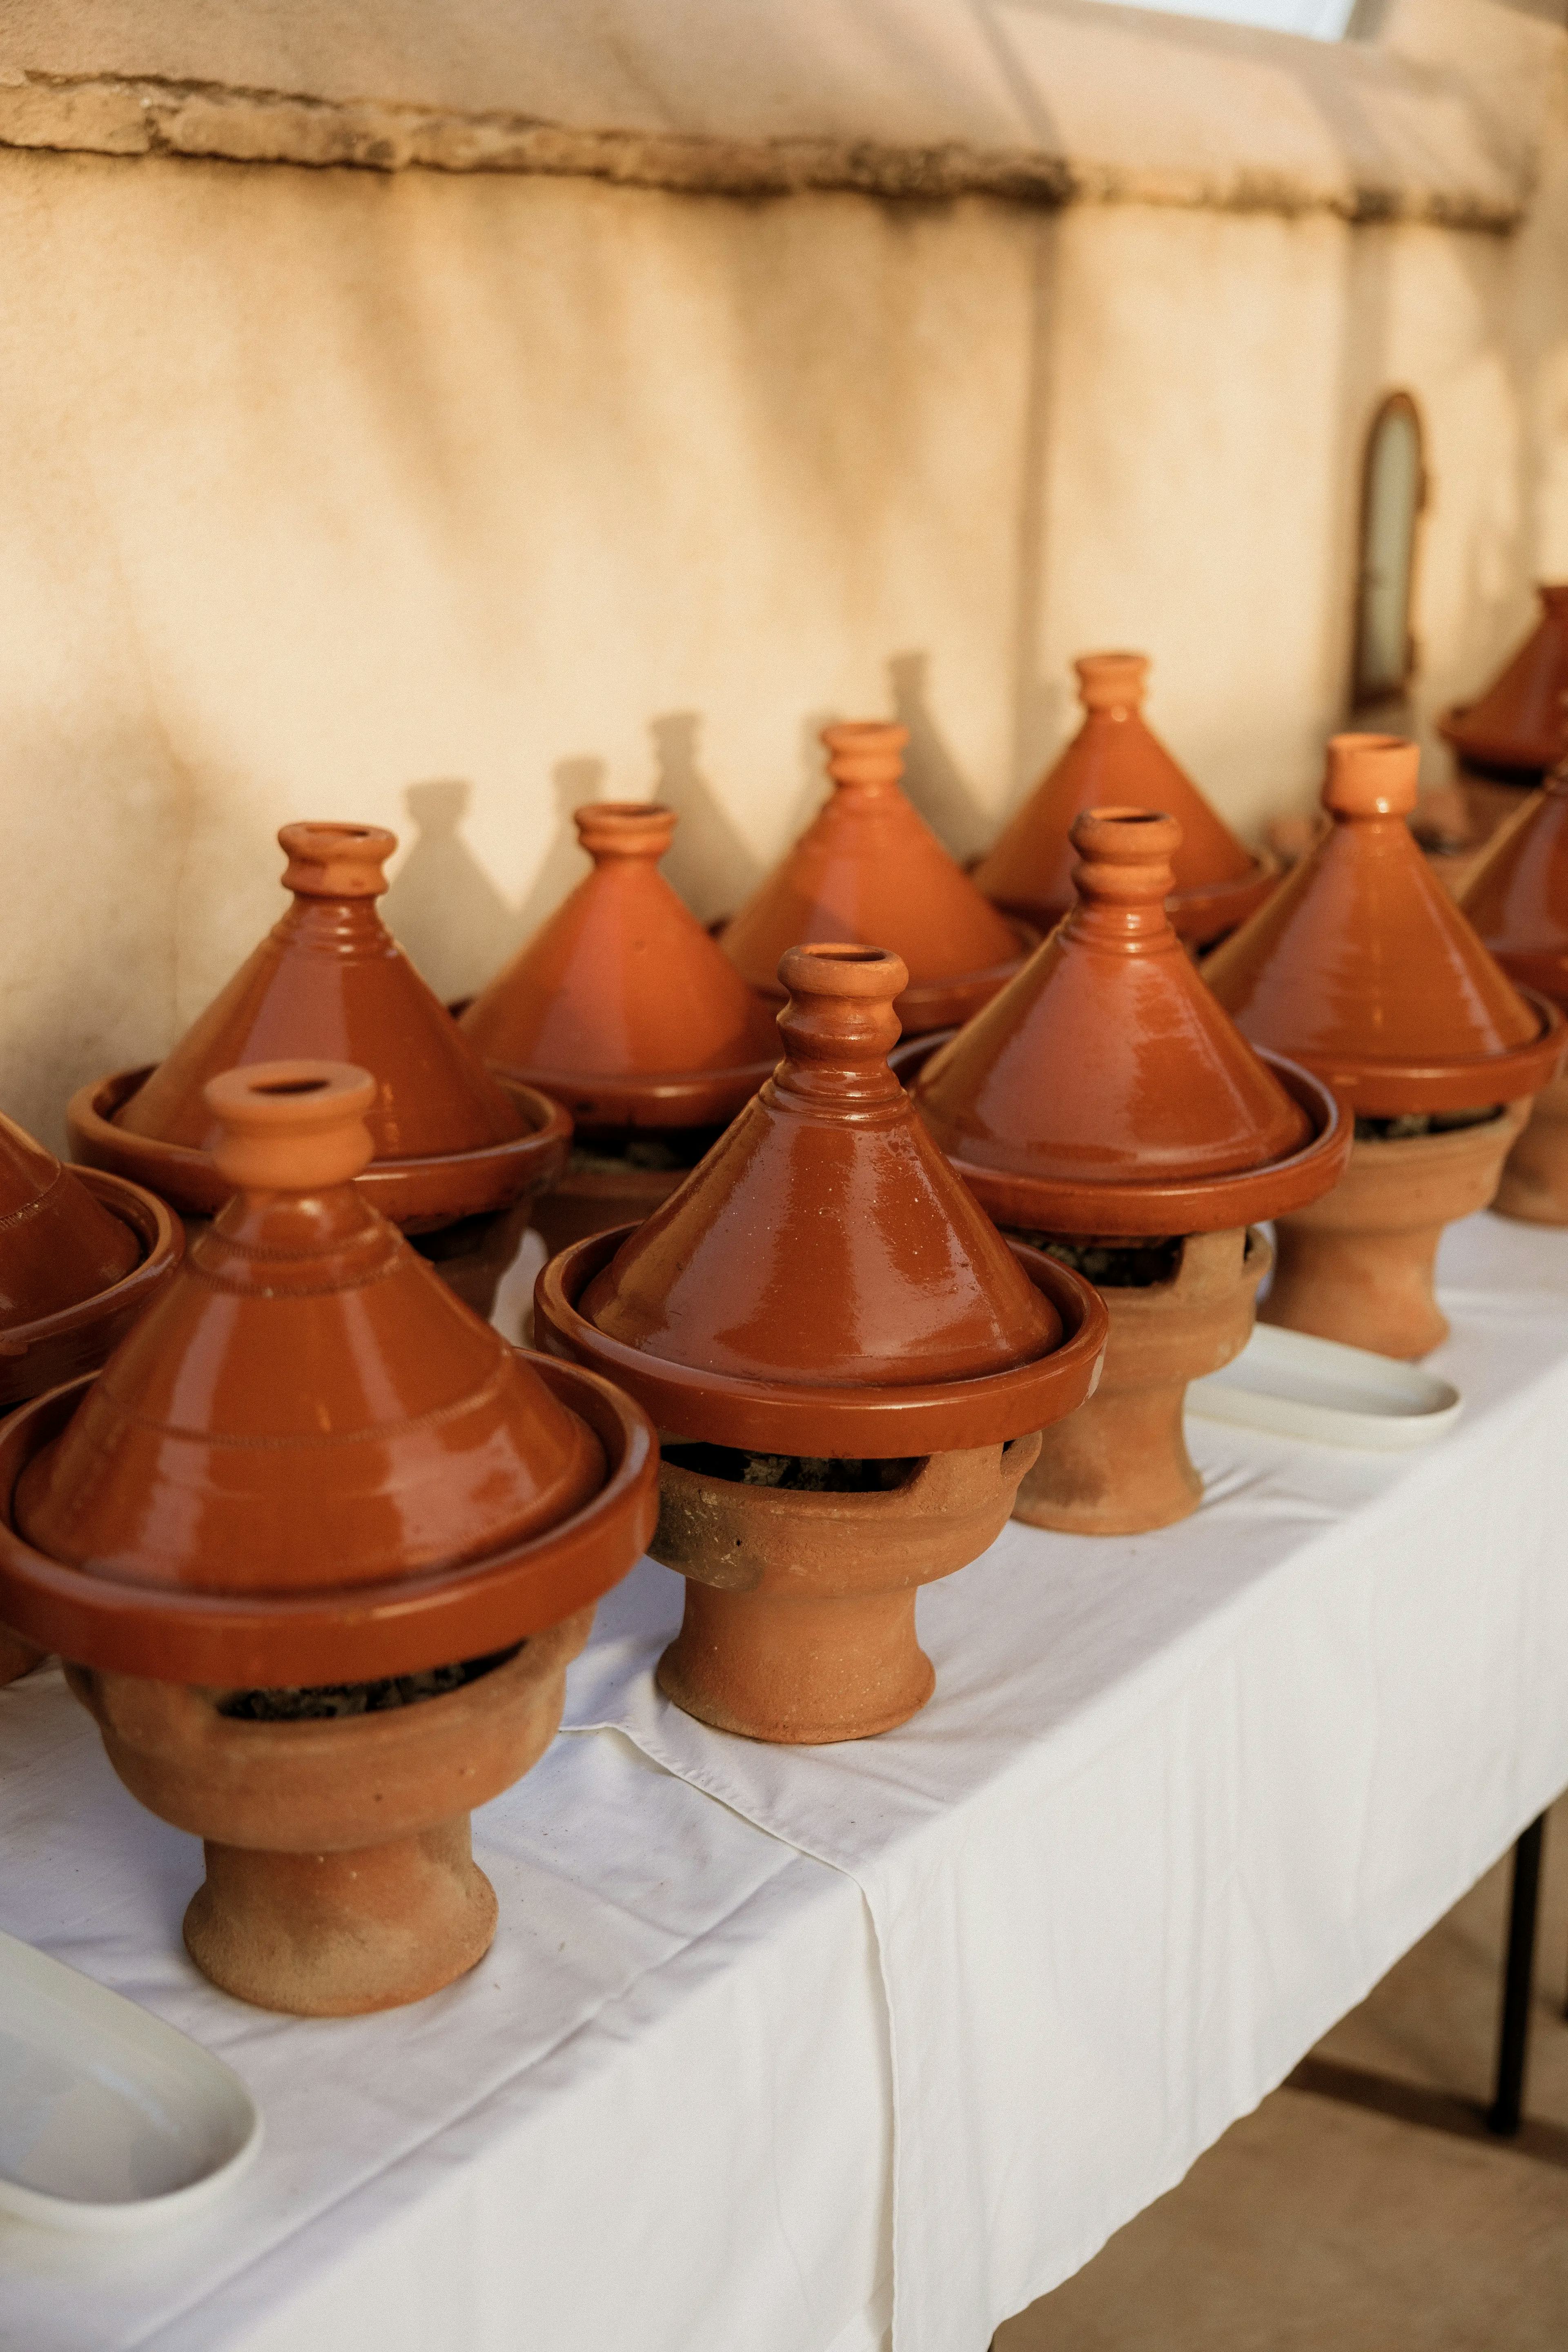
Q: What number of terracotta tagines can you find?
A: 11